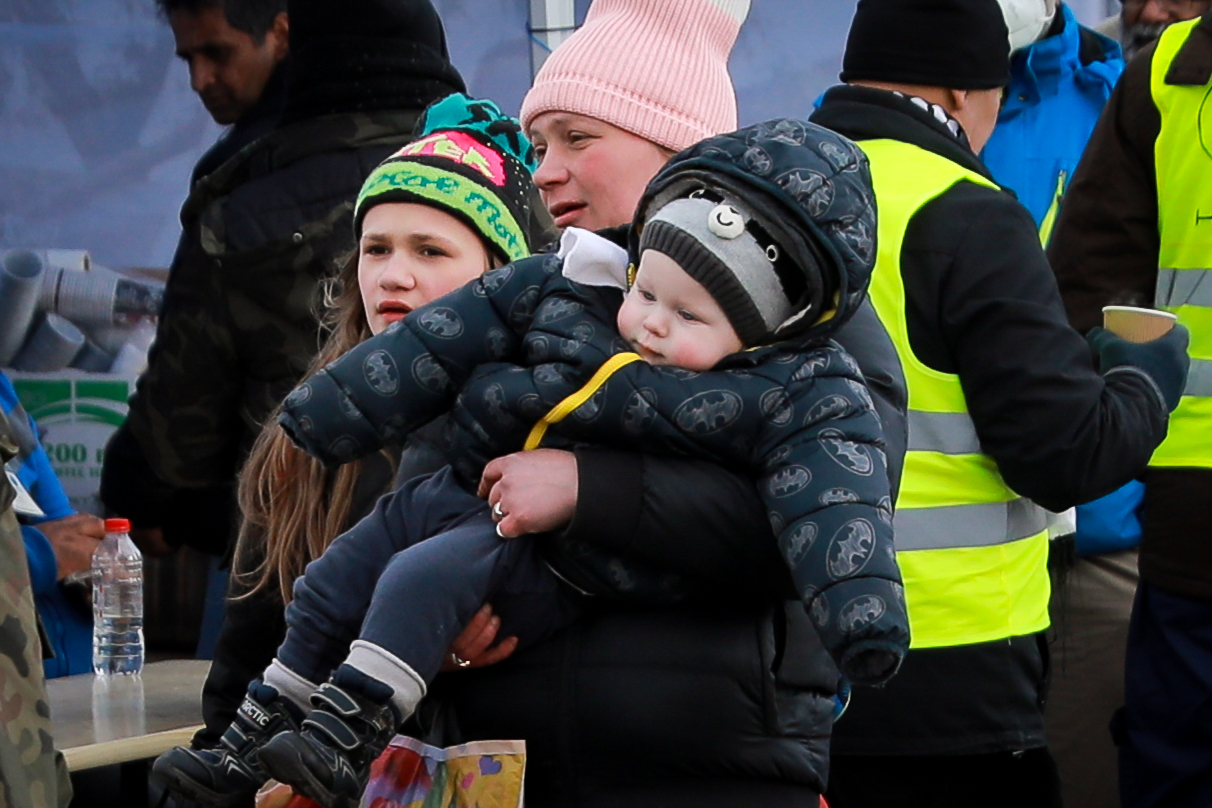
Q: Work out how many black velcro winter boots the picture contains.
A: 2